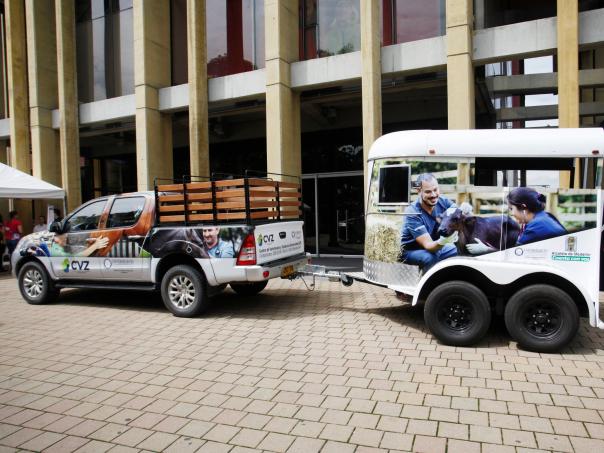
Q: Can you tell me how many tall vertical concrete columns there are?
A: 9